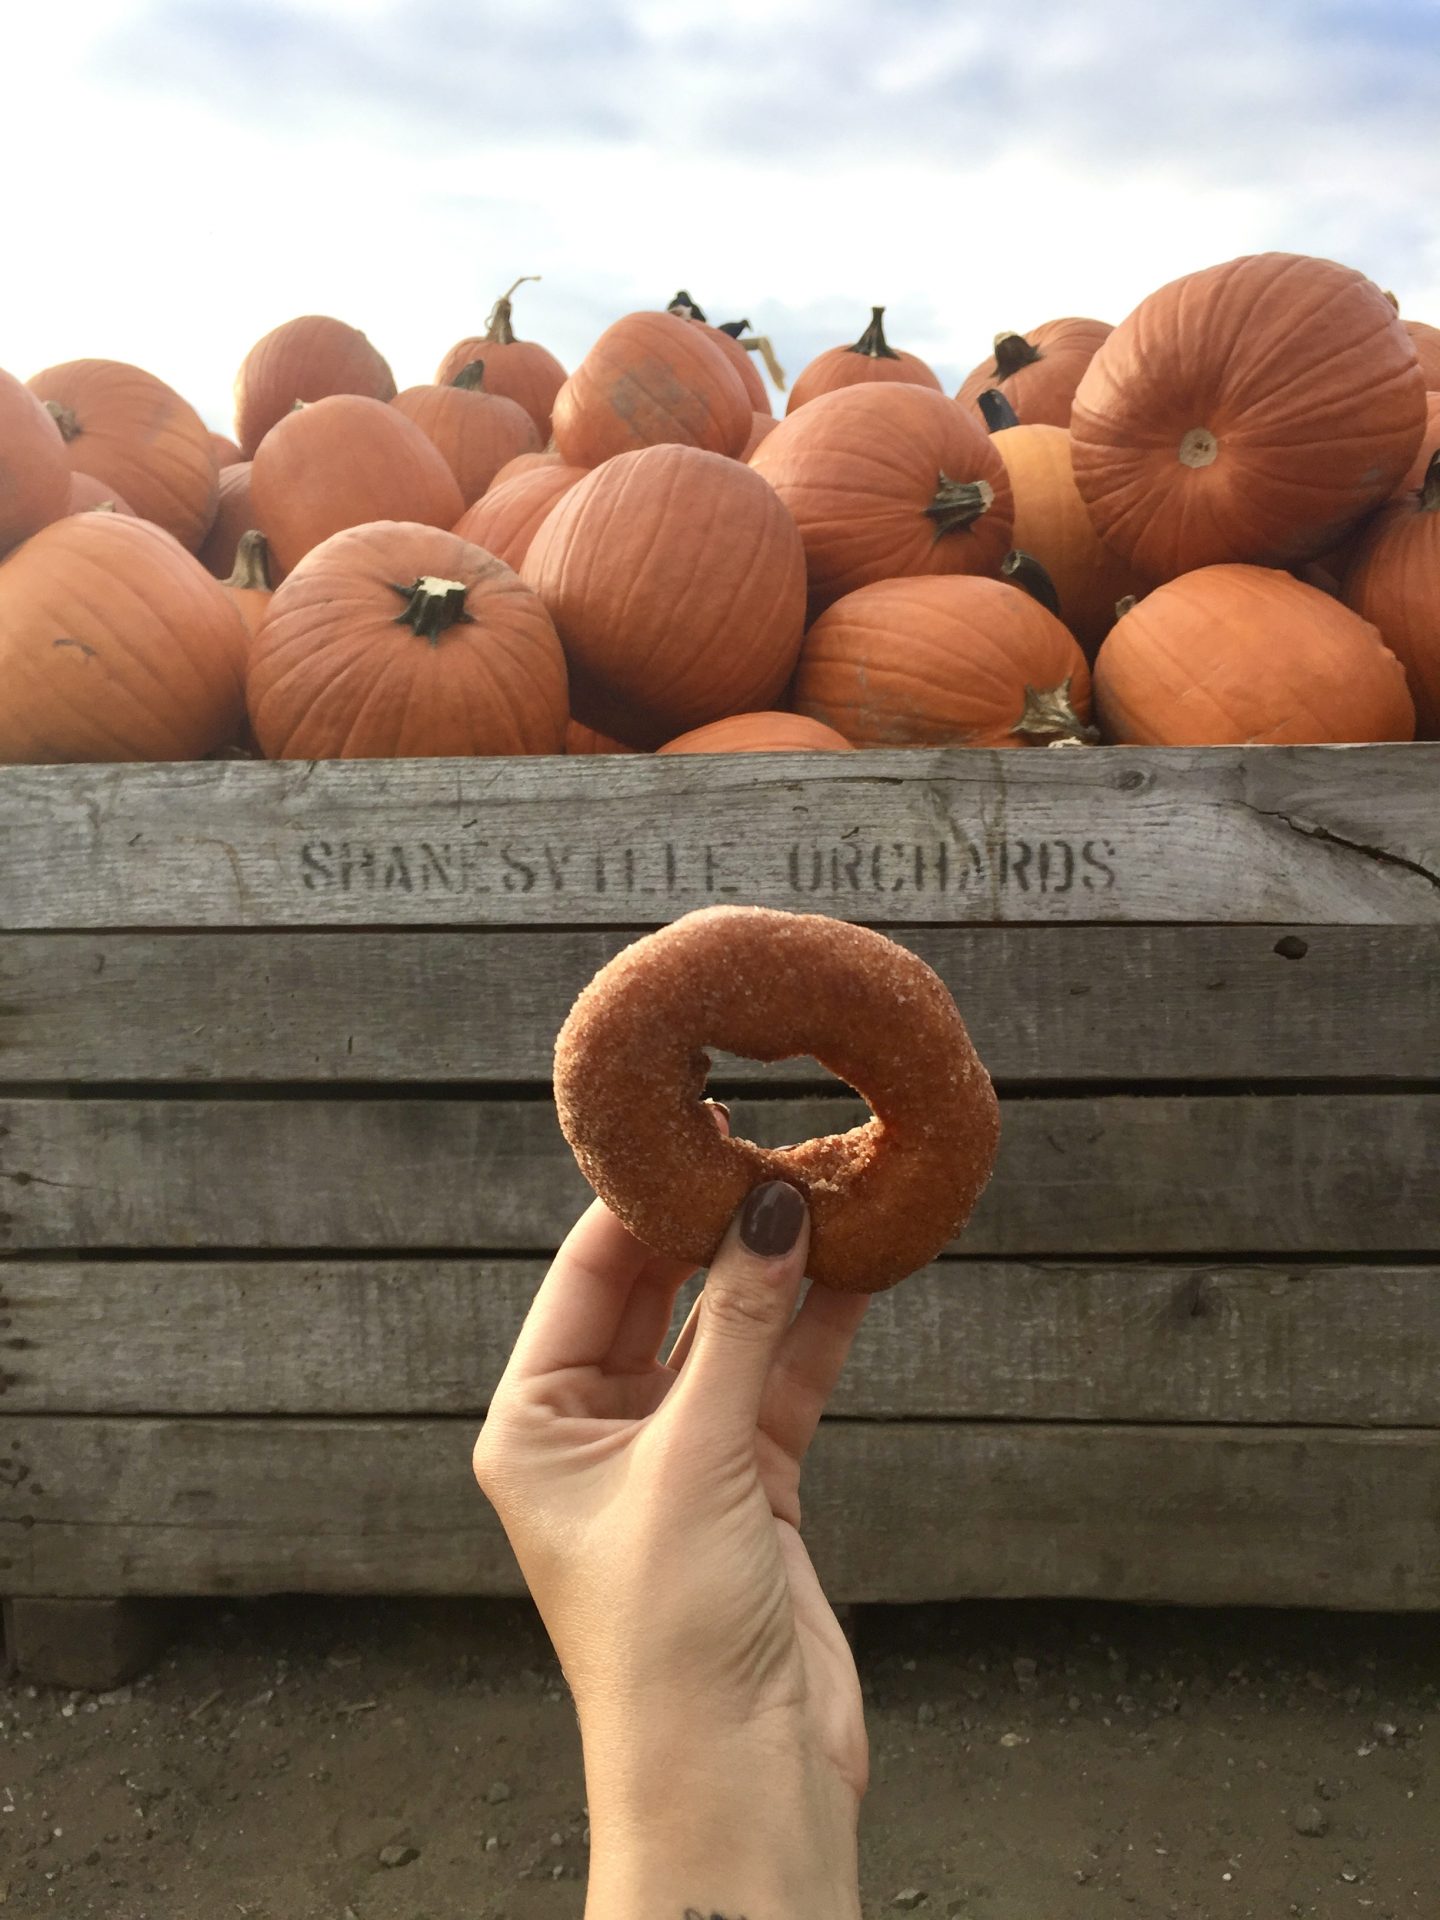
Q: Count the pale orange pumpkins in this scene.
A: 1